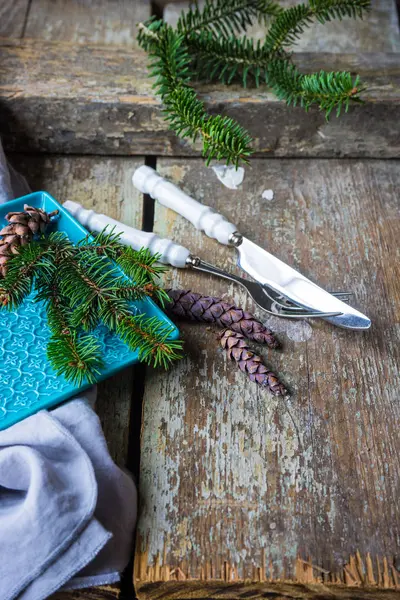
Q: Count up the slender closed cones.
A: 2